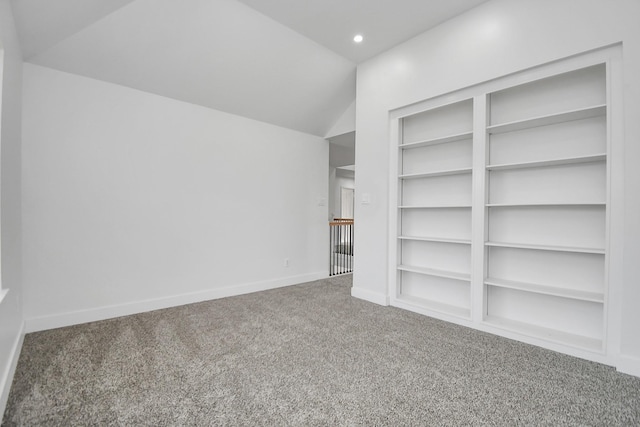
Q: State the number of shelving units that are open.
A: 2